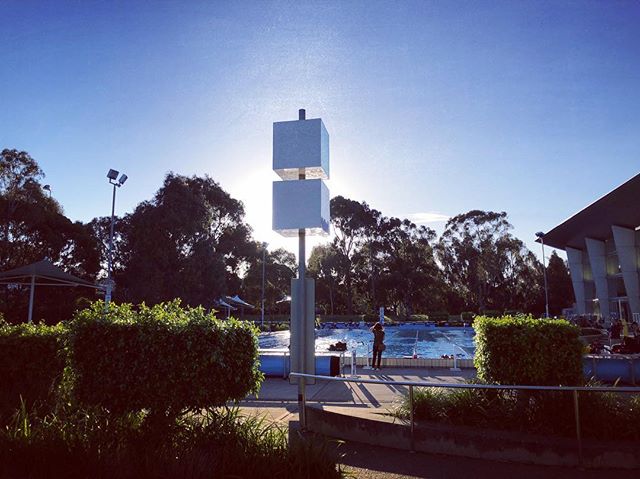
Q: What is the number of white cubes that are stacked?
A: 2